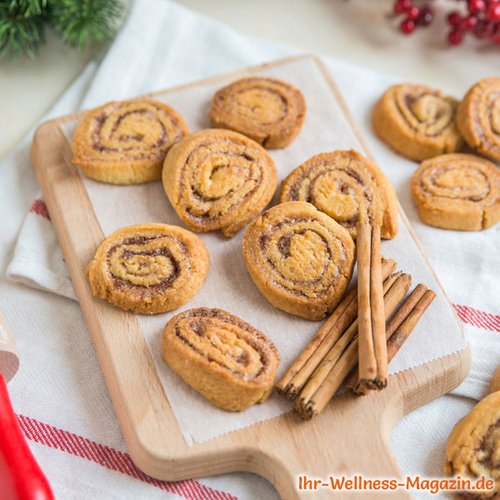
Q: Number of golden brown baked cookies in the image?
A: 11